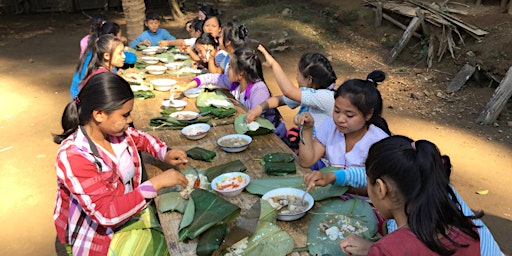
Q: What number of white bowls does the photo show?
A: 12